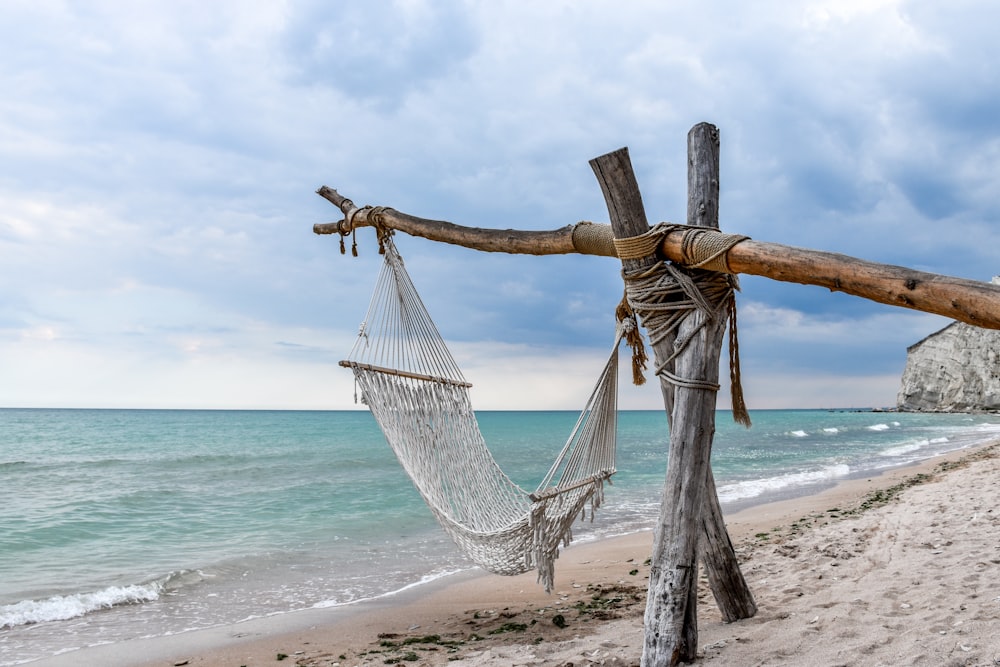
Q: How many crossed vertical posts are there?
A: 2